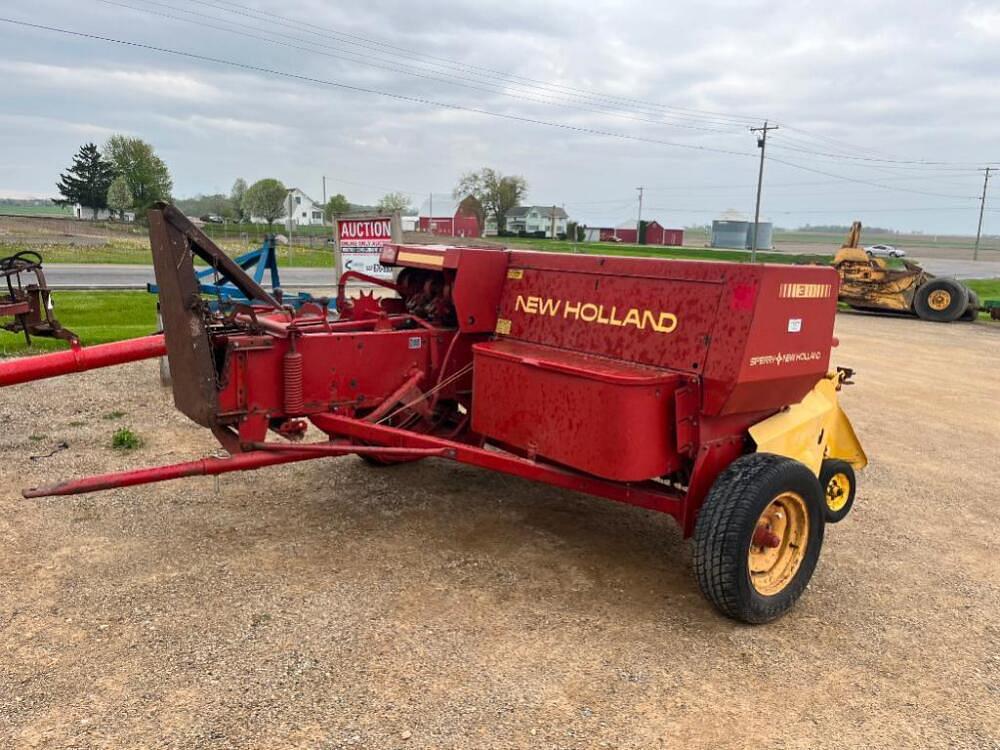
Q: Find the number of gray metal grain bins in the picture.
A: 2